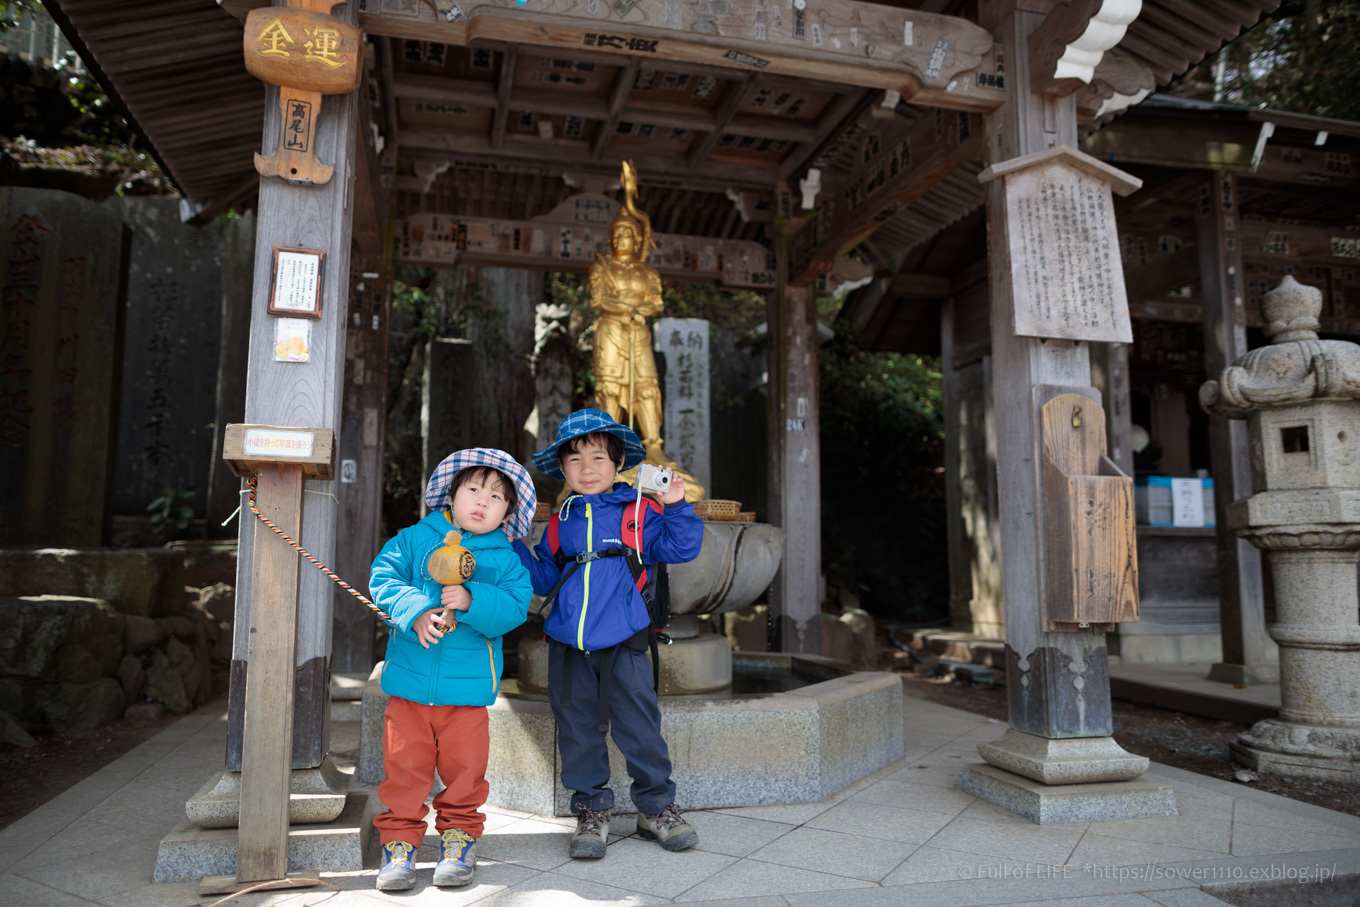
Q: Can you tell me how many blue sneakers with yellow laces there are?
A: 2